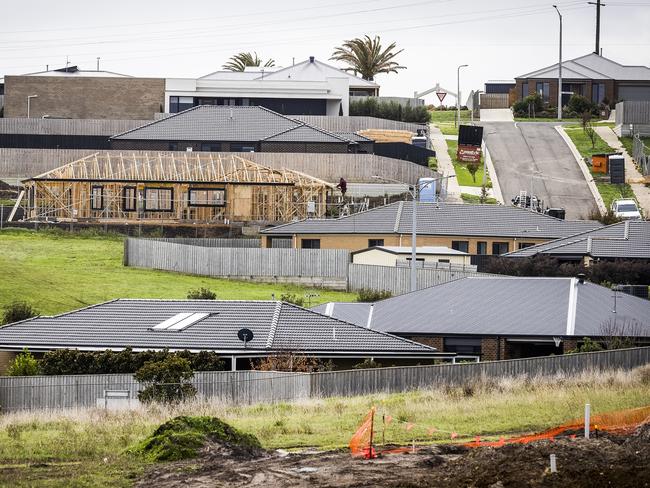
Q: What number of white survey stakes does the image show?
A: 2